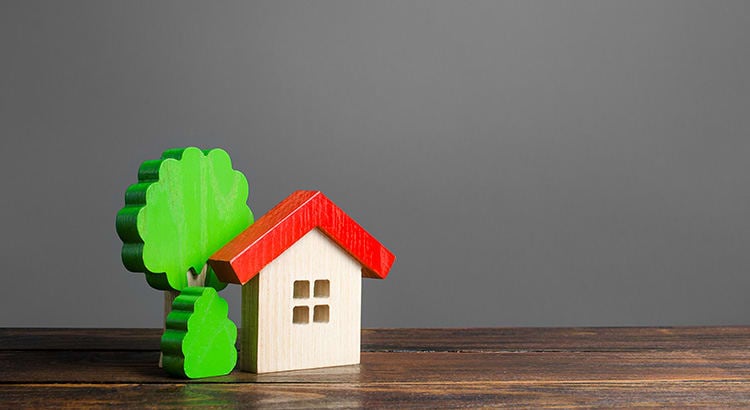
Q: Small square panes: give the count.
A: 4